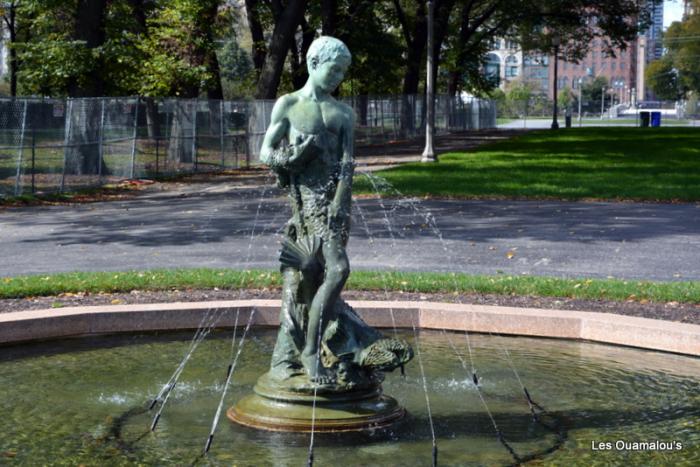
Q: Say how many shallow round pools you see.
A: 1